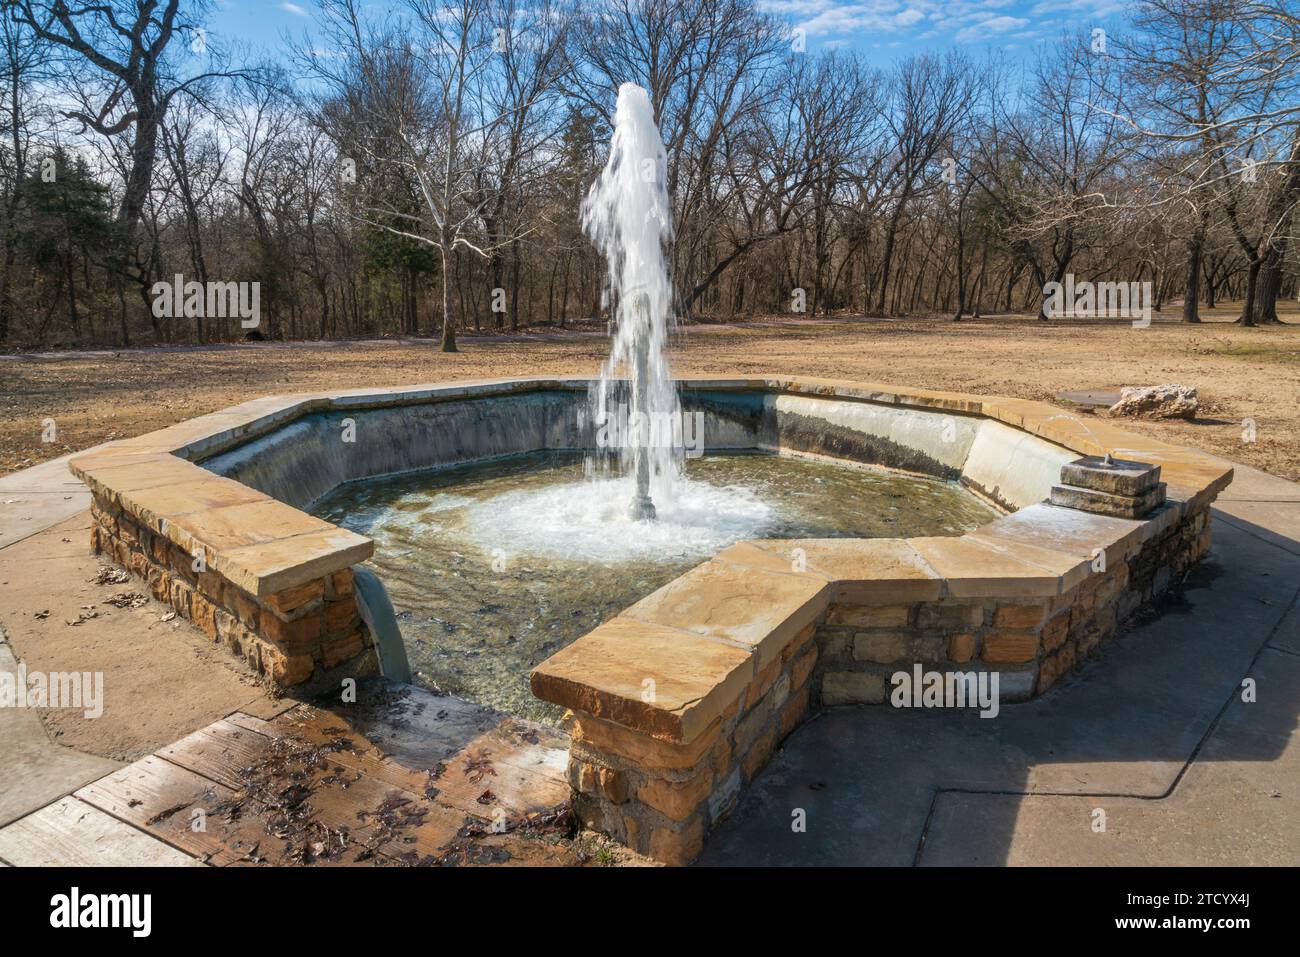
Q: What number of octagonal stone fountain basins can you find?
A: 1